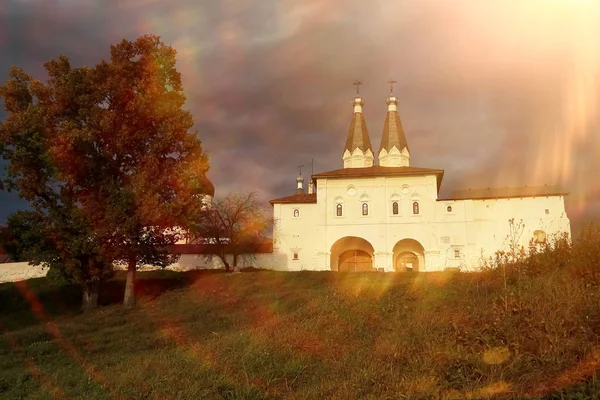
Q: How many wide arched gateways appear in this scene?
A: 2